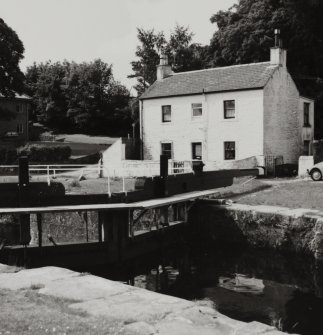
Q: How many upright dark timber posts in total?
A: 2